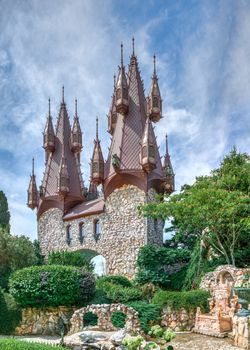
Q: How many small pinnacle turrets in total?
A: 10